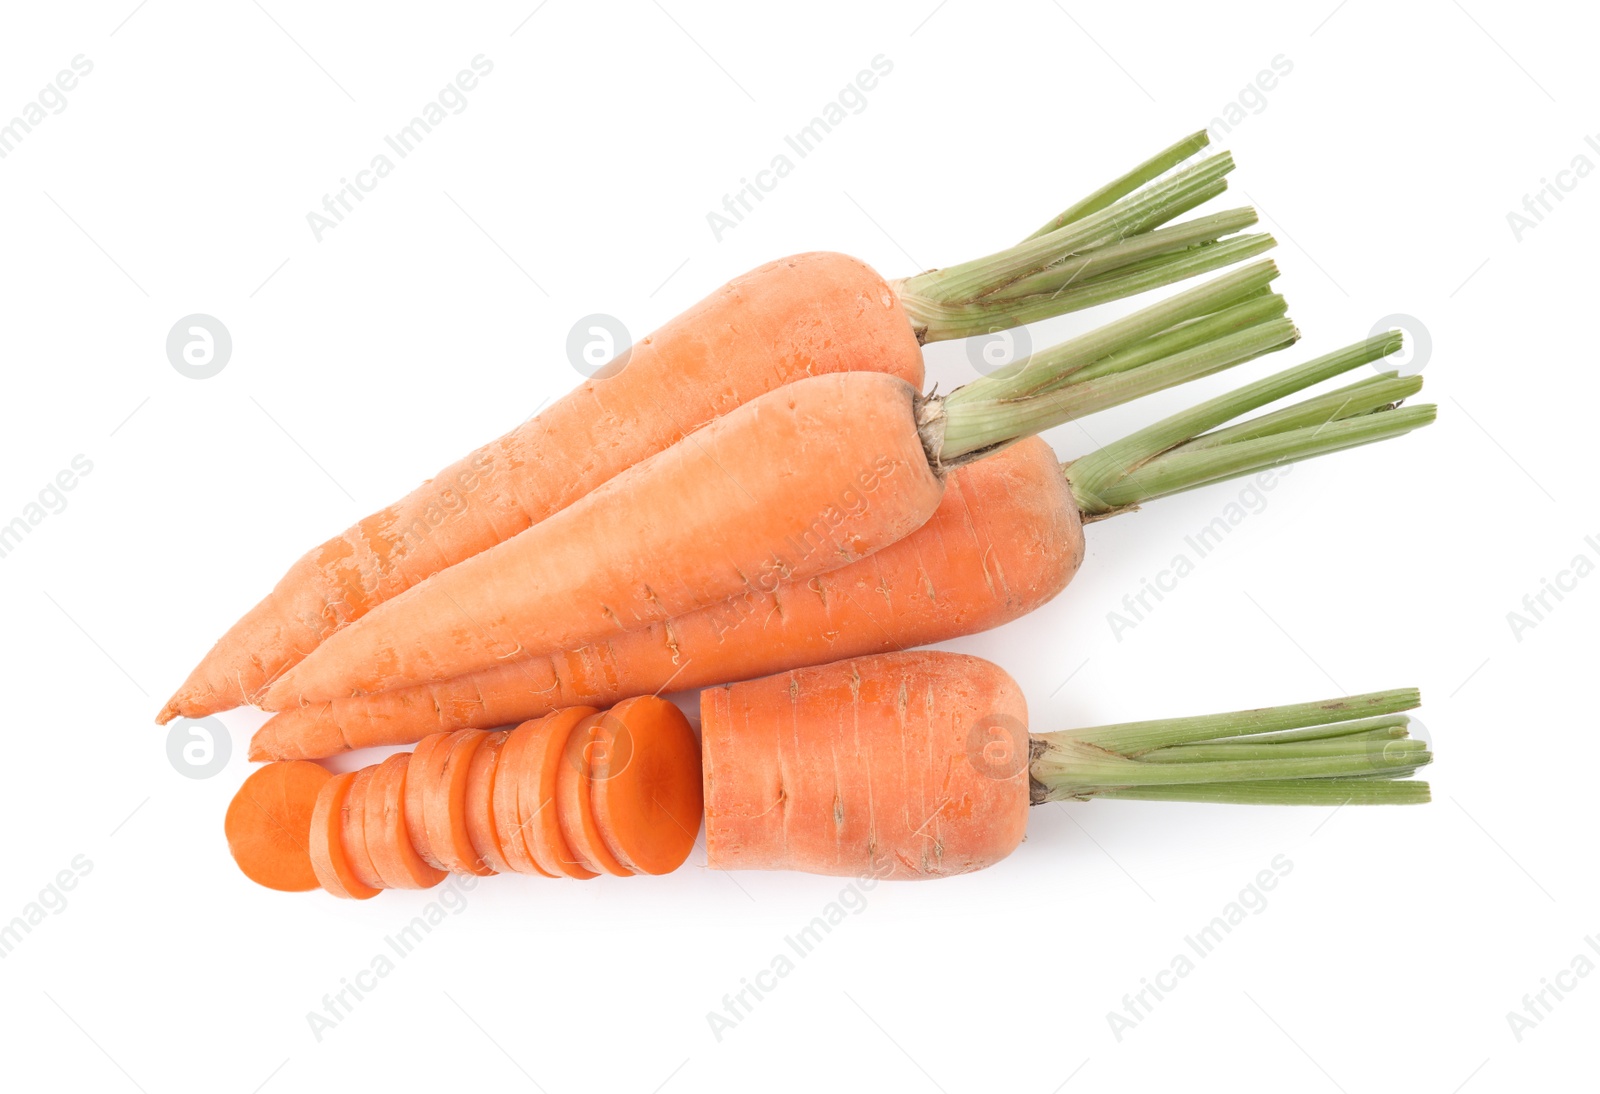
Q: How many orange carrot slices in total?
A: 11